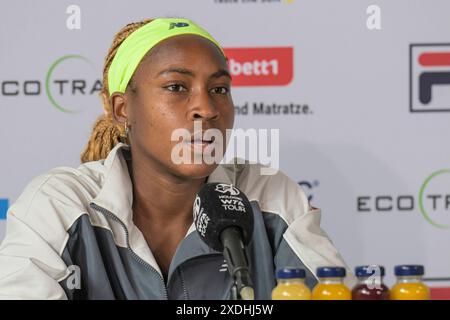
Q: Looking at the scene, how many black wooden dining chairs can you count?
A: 0